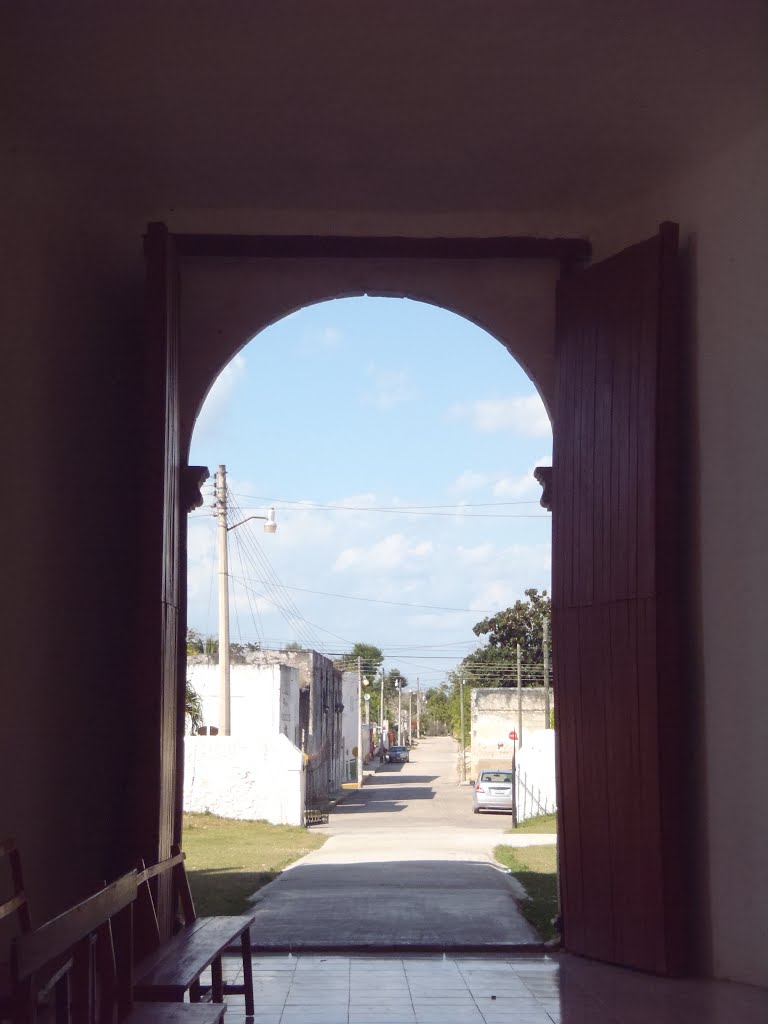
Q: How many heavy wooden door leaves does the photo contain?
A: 2